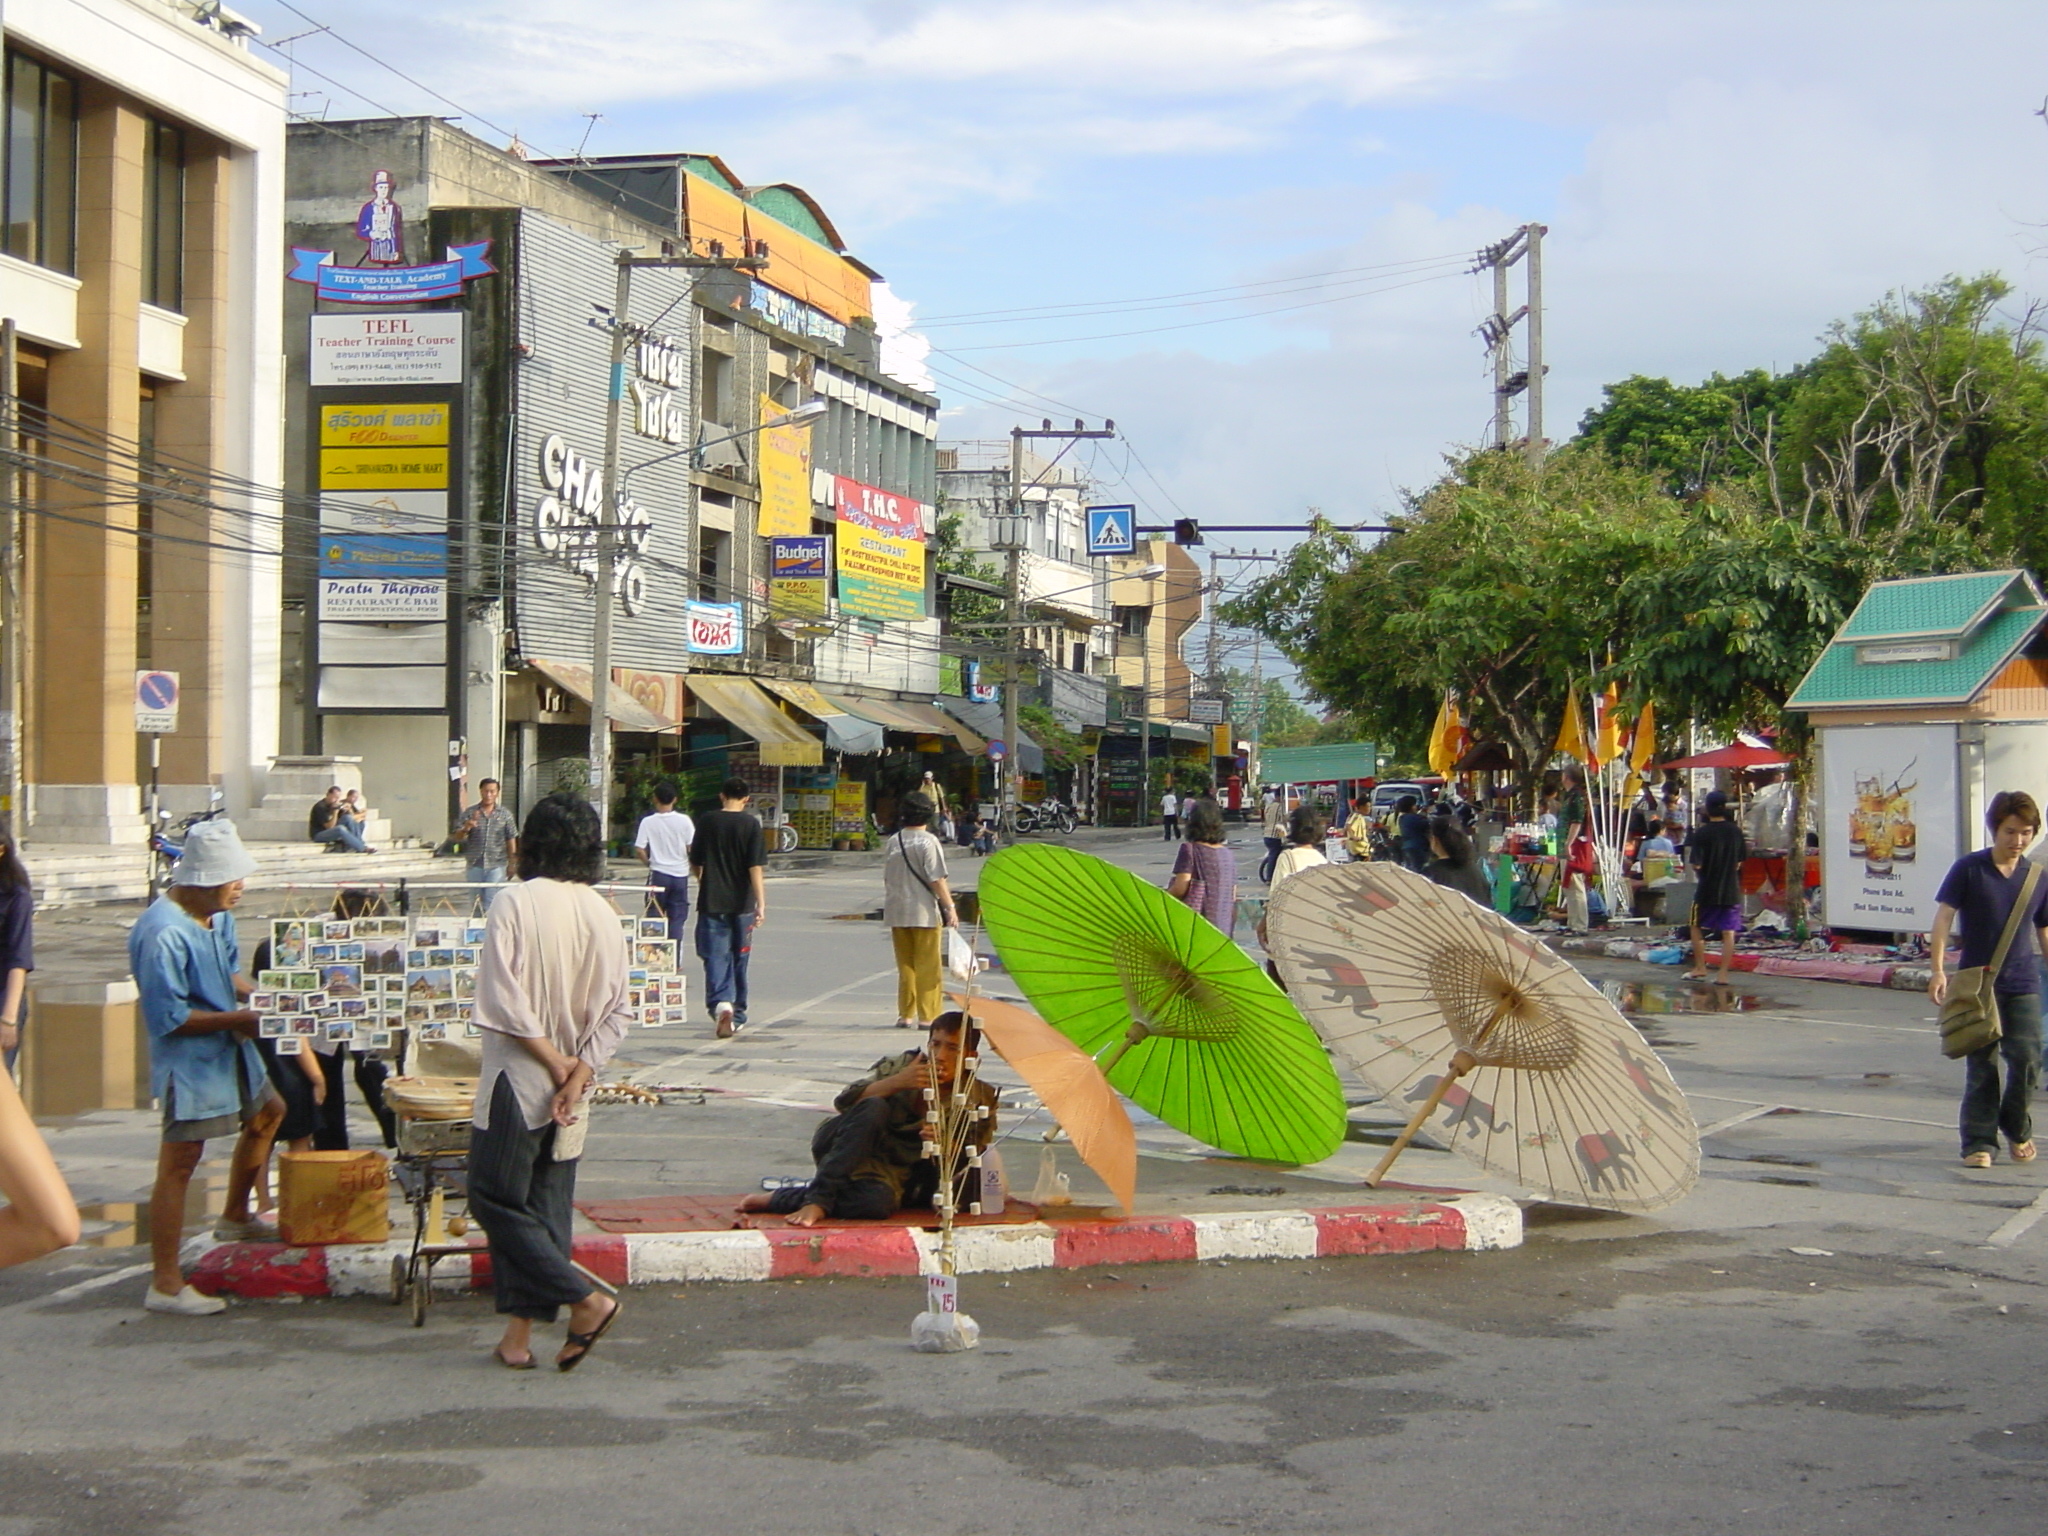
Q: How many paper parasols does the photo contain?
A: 2